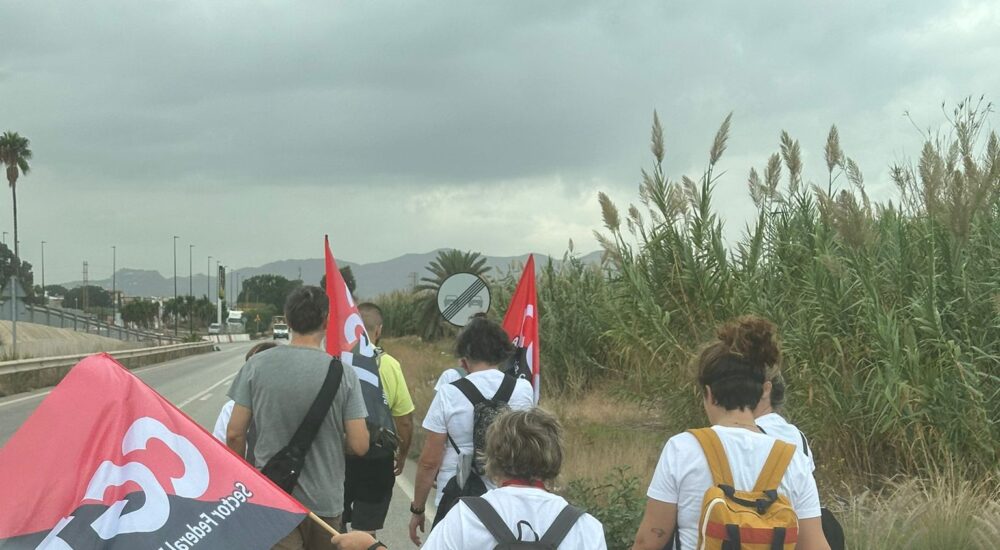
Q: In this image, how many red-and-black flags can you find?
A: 3